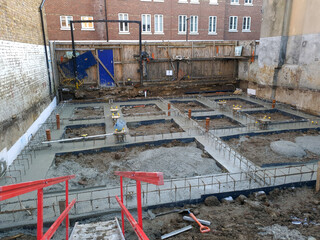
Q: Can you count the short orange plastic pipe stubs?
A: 6